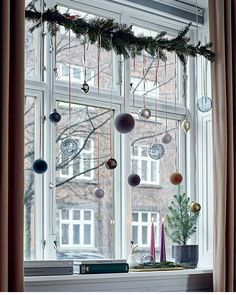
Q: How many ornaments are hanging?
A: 15